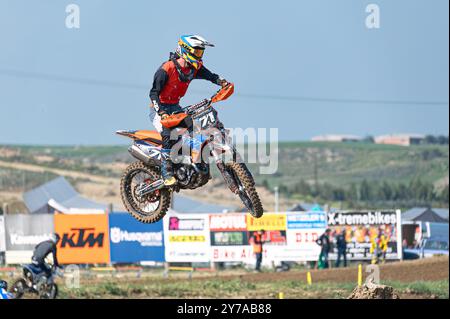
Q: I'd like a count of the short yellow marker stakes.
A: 3